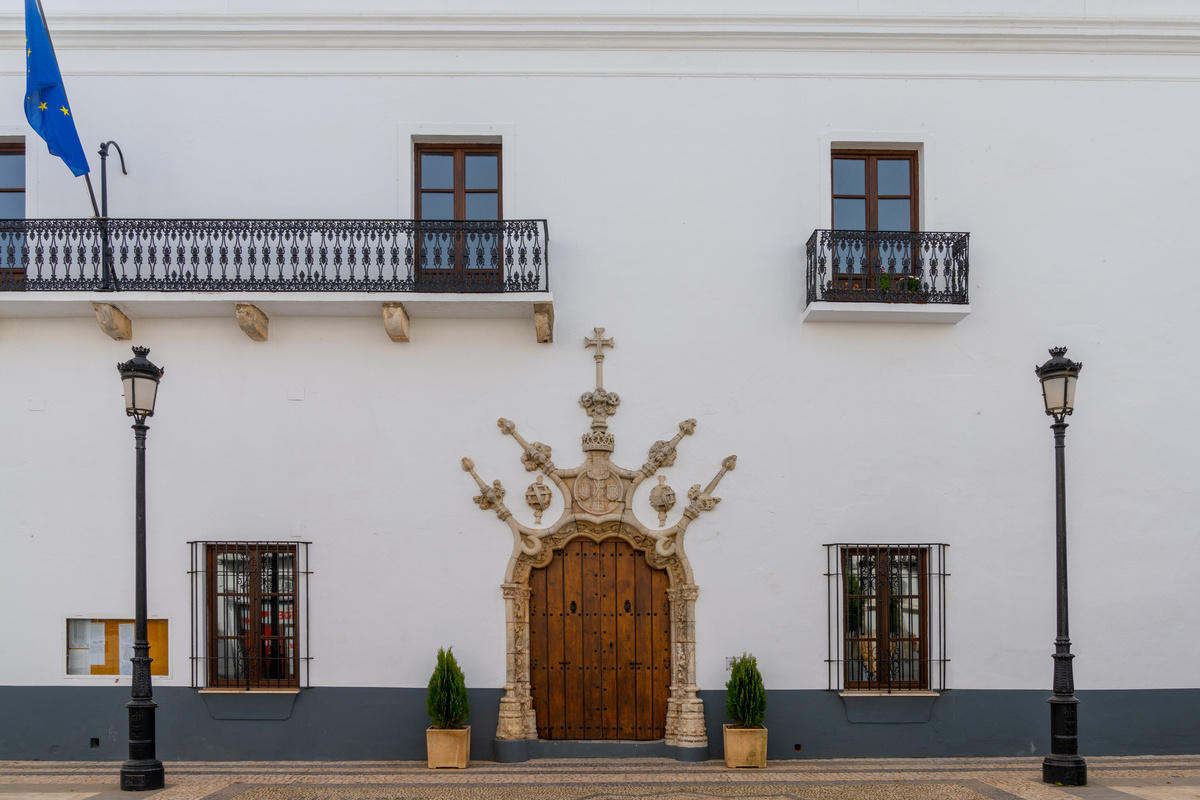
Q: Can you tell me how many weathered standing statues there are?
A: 0